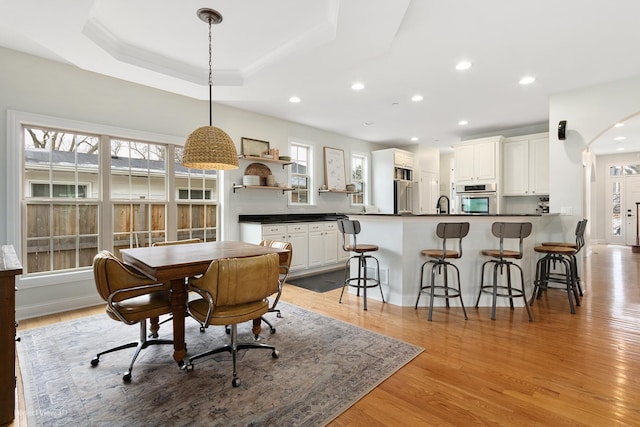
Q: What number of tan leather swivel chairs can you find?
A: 4